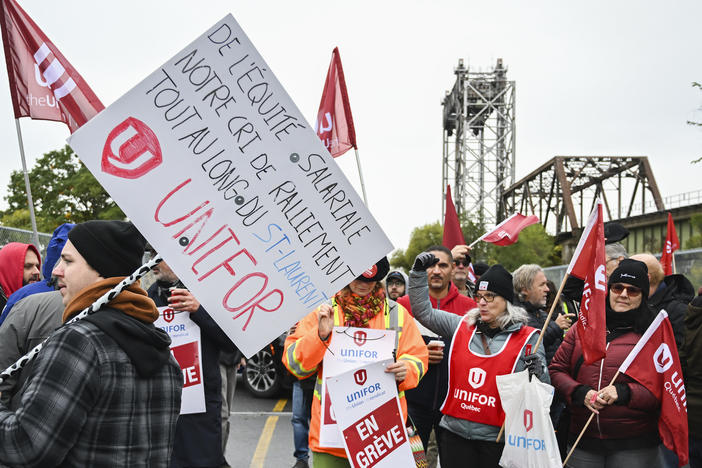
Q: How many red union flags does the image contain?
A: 7